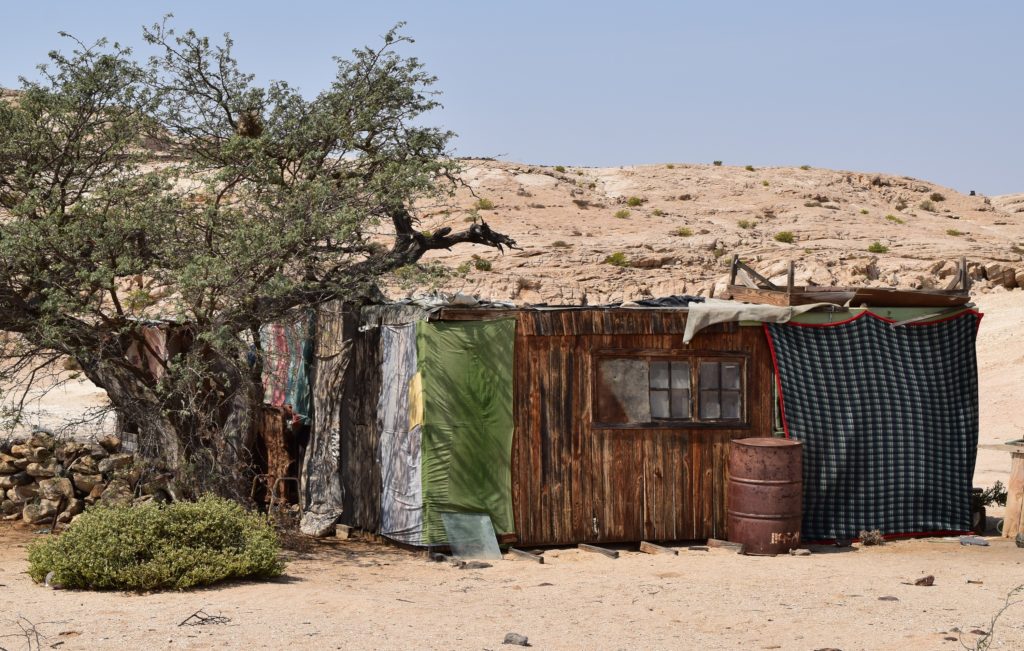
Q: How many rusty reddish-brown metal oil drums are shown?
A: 1